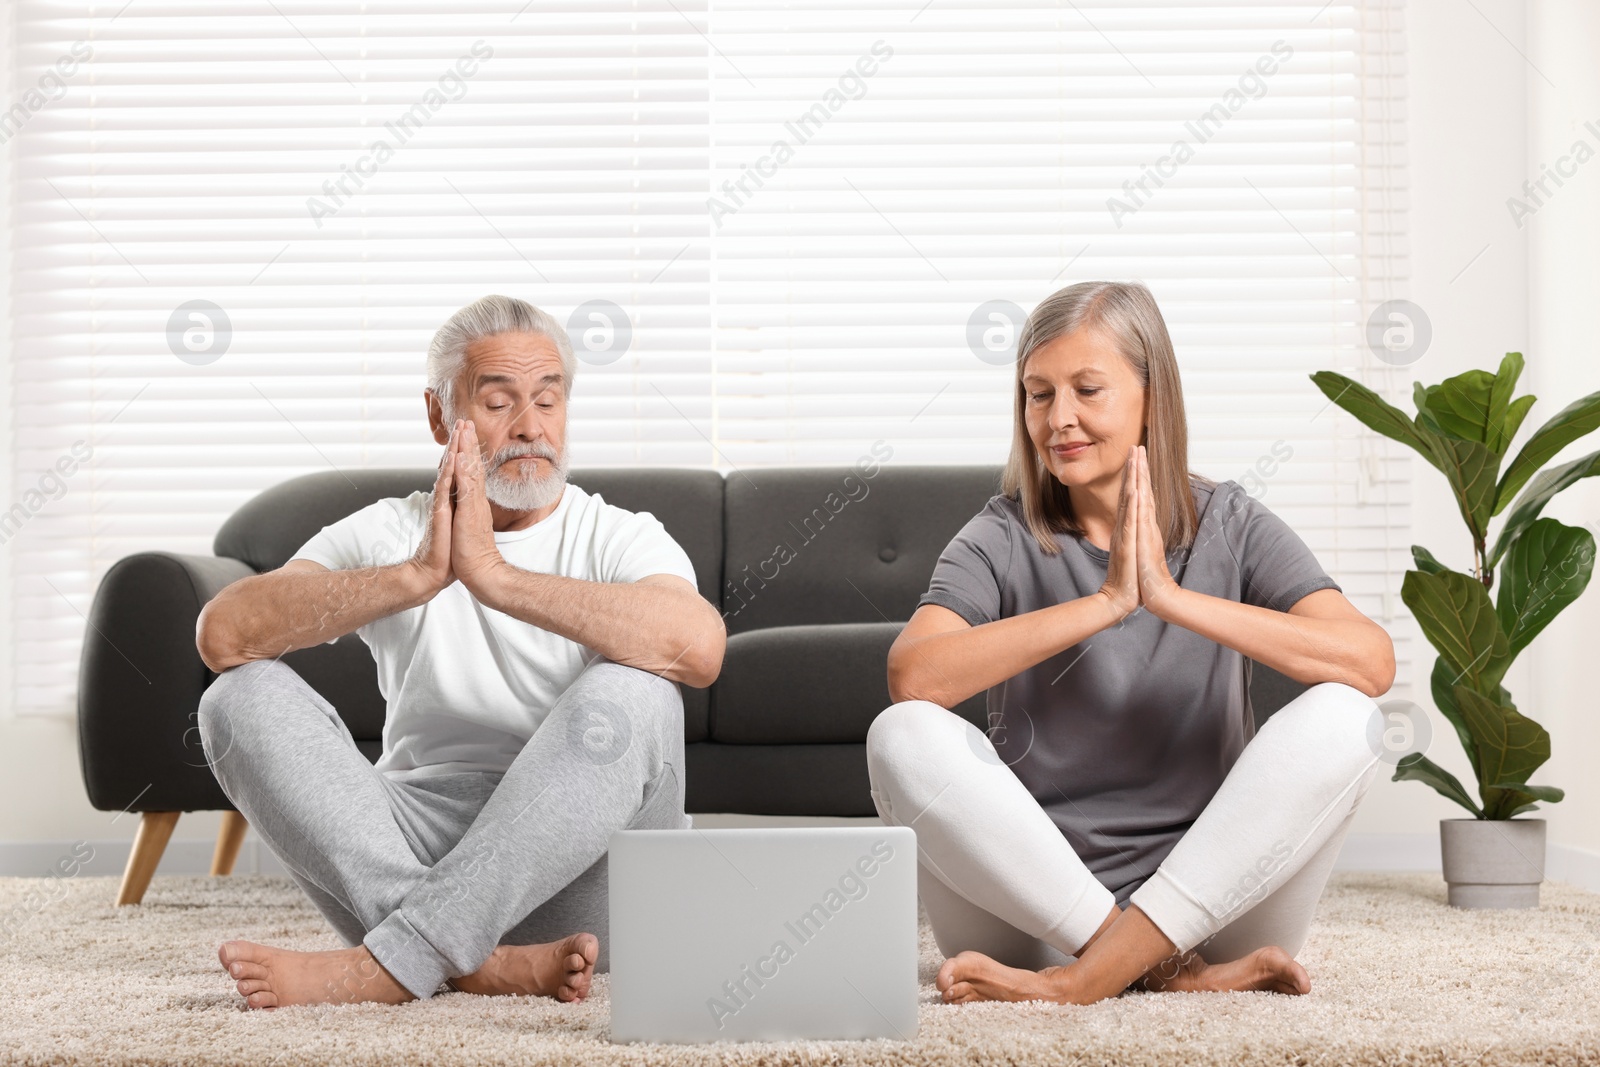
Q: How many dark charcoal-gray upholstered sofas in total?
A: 1